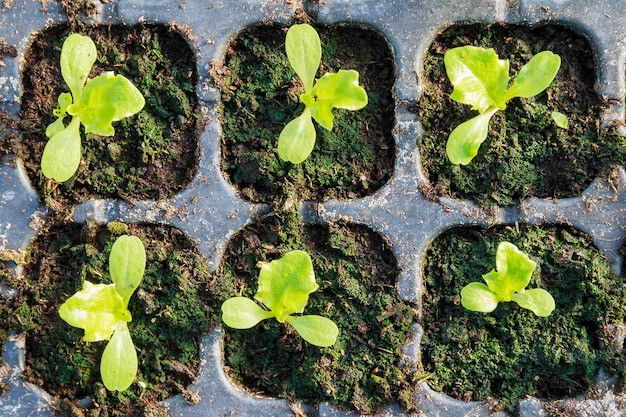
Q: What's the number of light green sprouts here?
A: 6